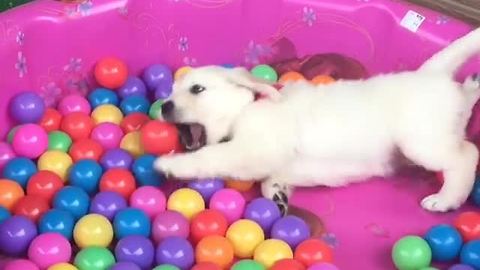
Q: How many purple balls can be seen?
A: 14